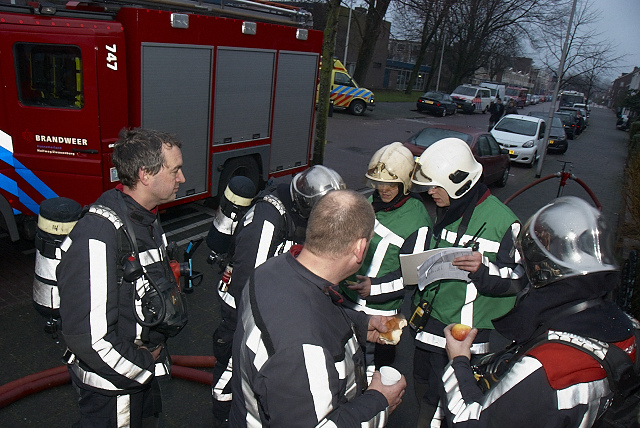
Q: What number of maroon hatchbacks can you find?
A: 1